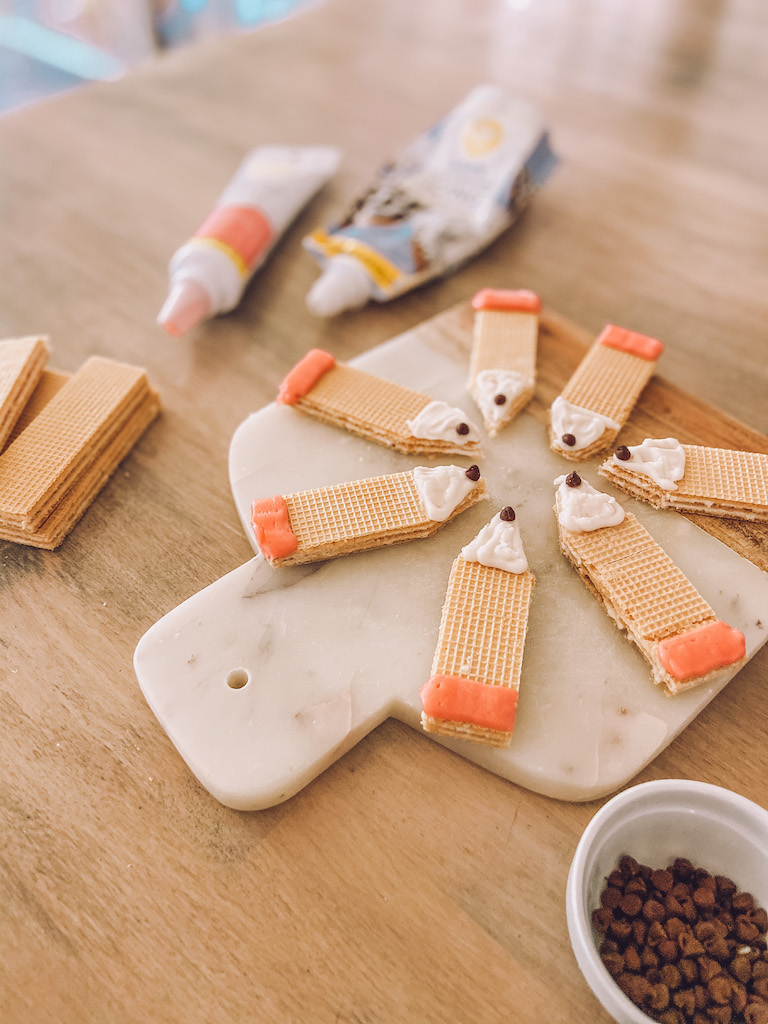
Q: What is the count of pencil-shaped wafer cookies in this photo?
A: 7